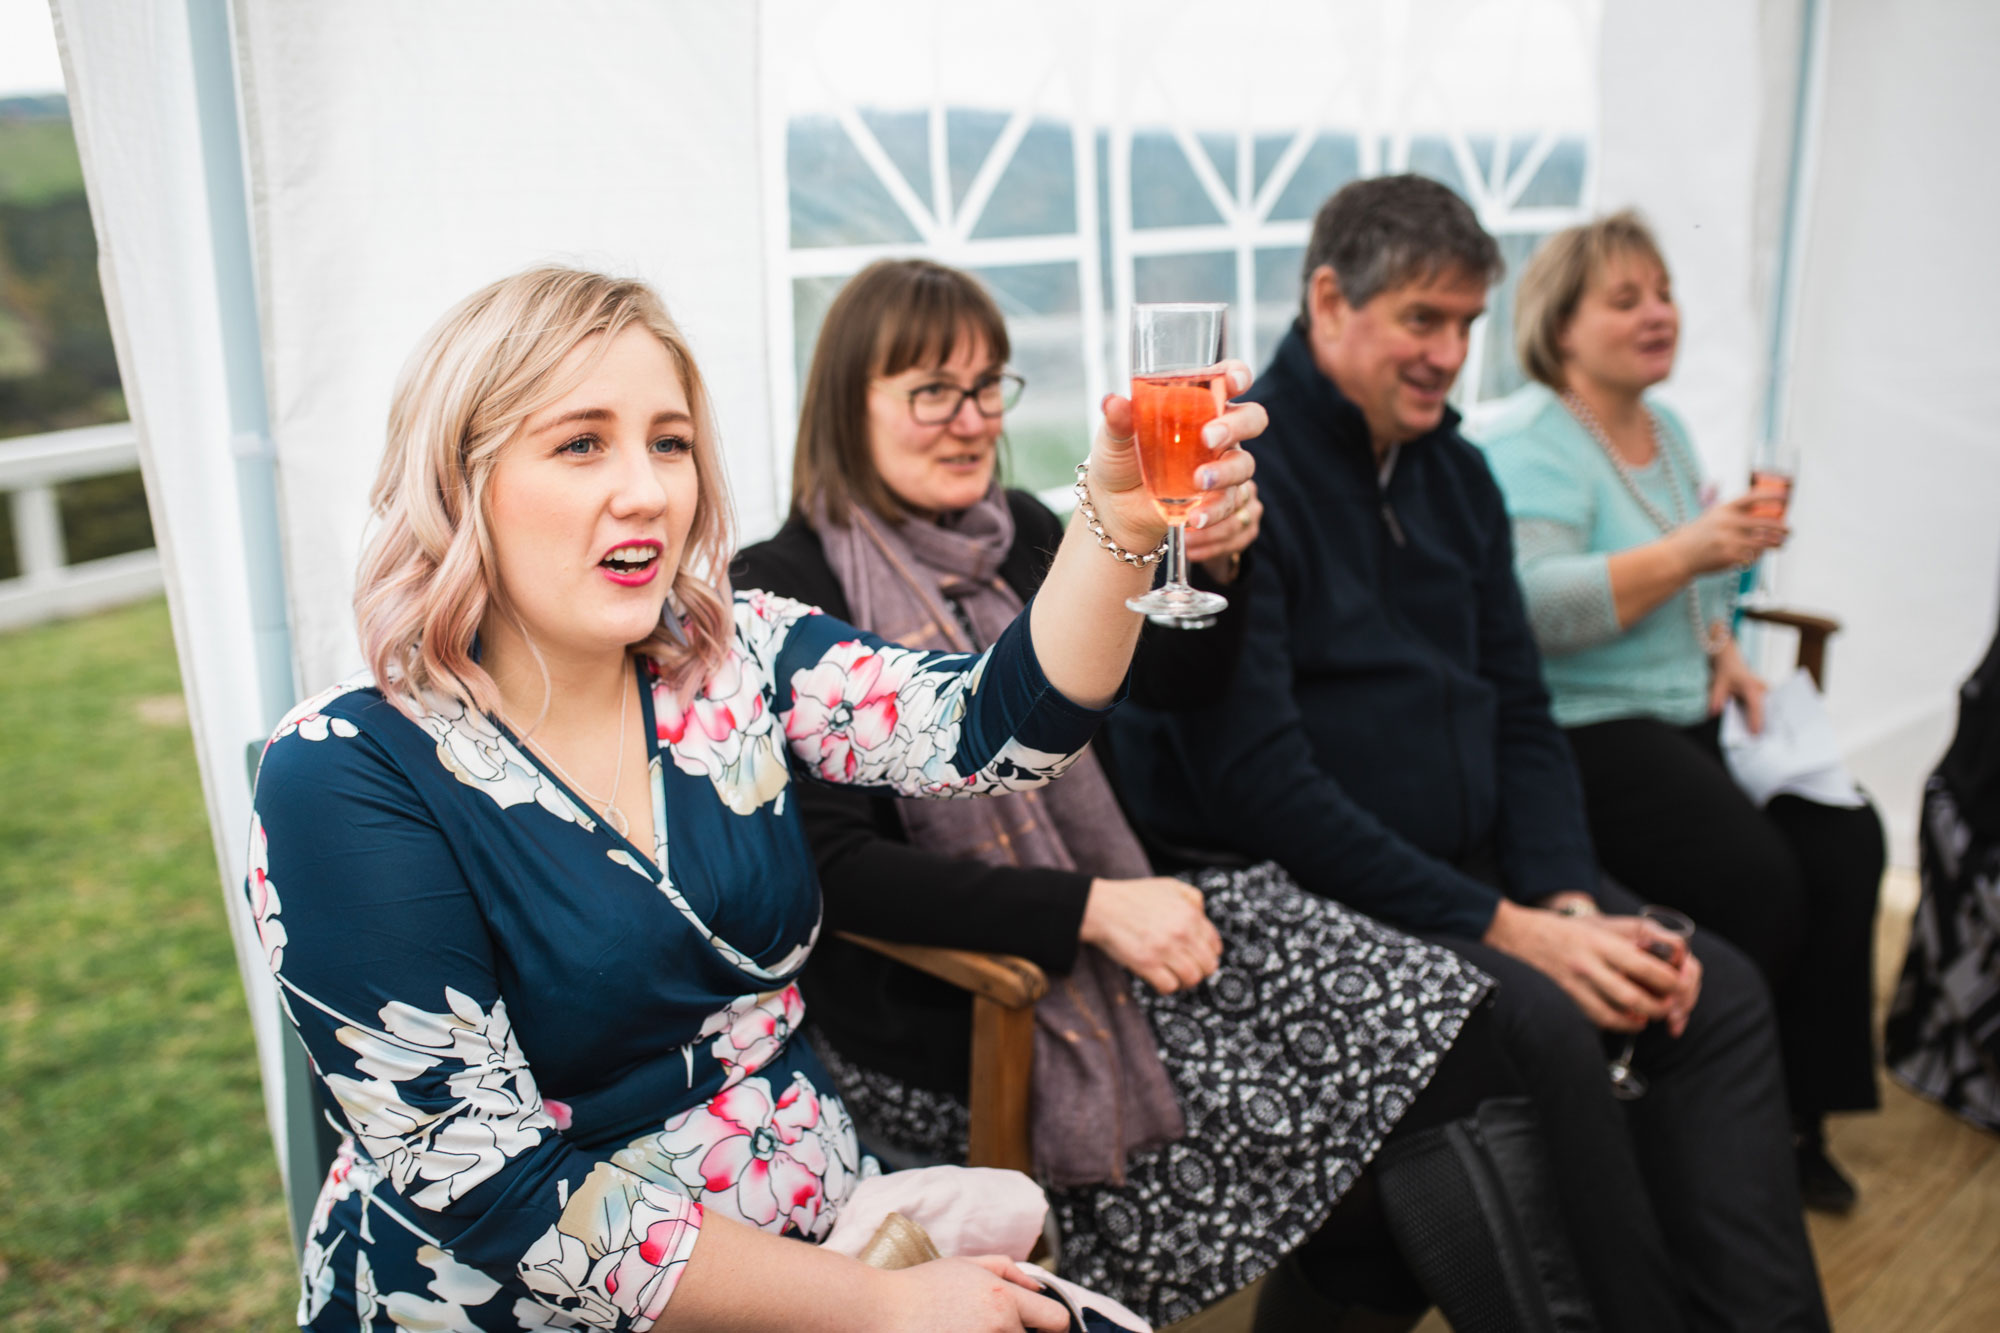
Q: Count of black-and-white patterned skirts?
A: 1